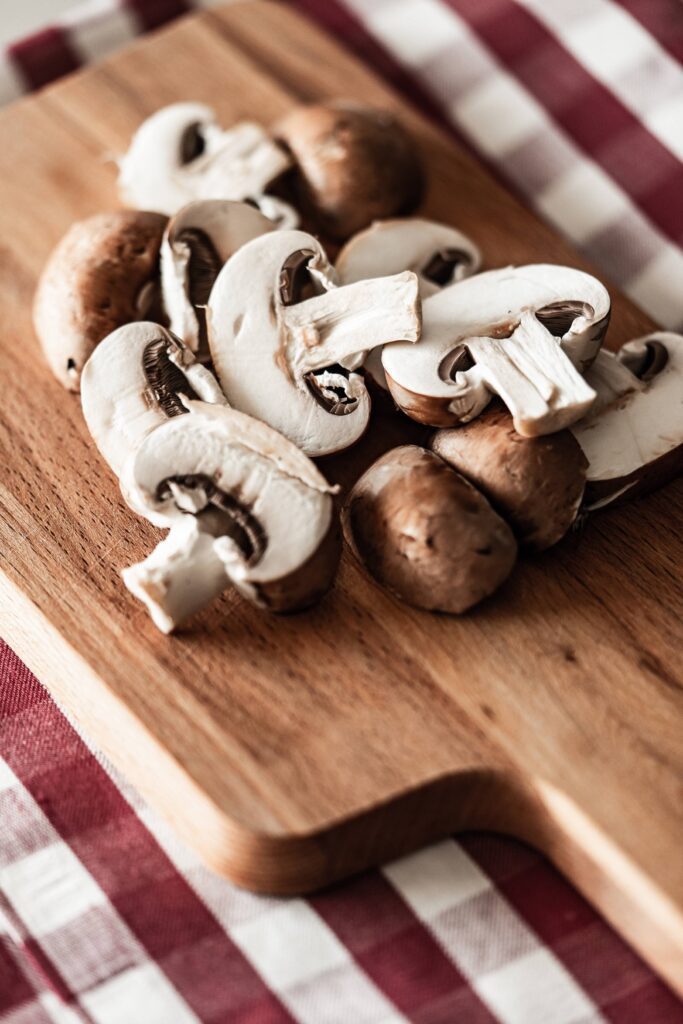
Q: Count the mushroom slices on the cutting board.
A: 8